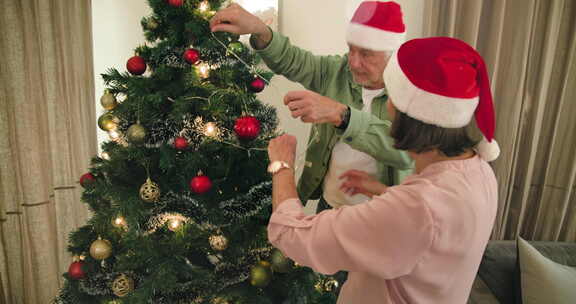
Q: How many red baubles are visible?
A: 9